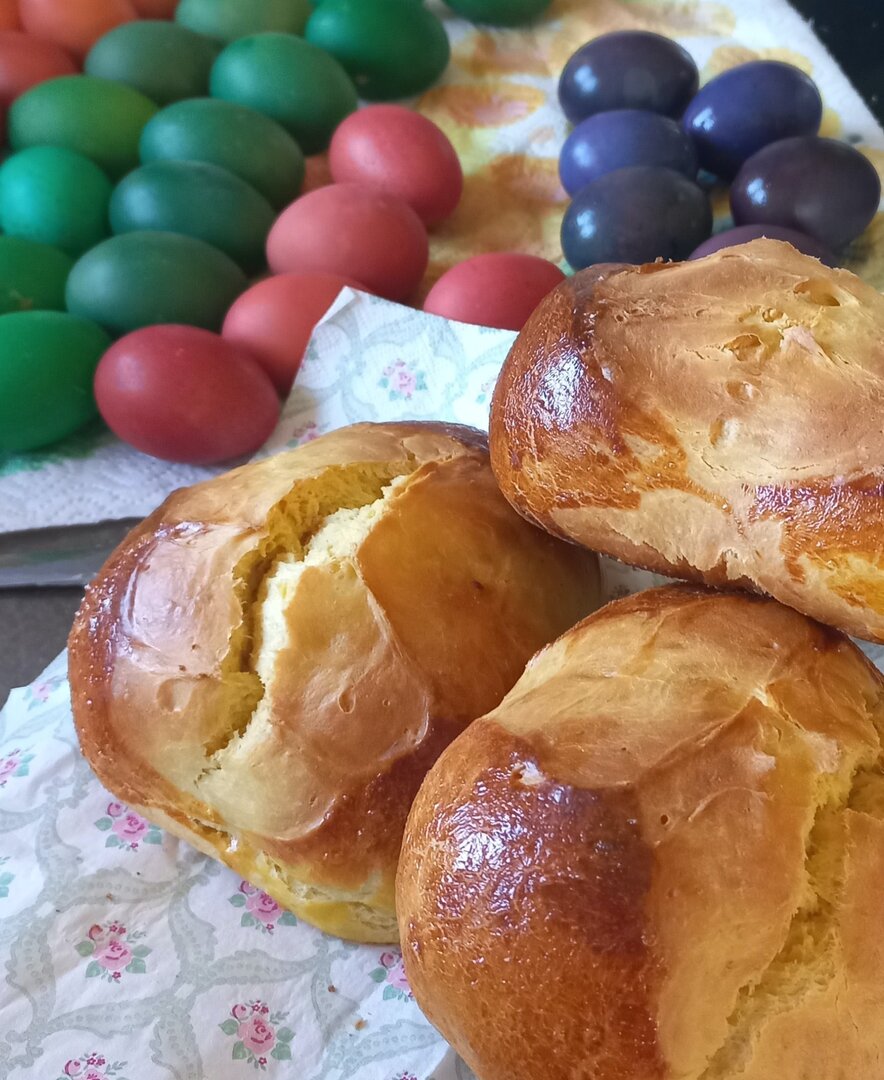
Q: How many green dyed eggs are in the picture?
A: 12